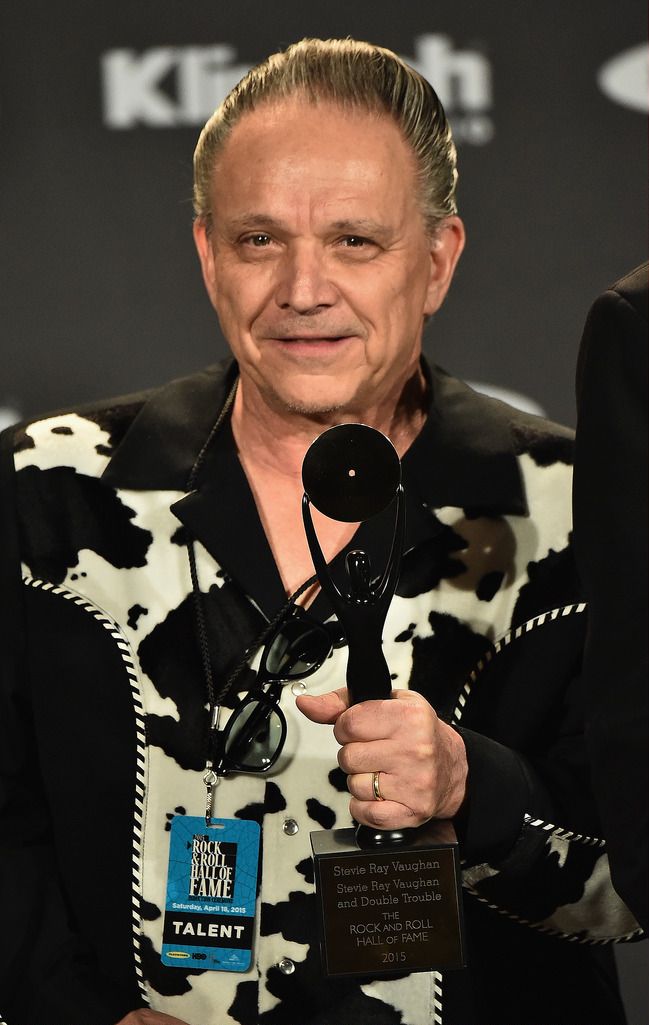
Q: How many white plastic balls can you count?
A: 0